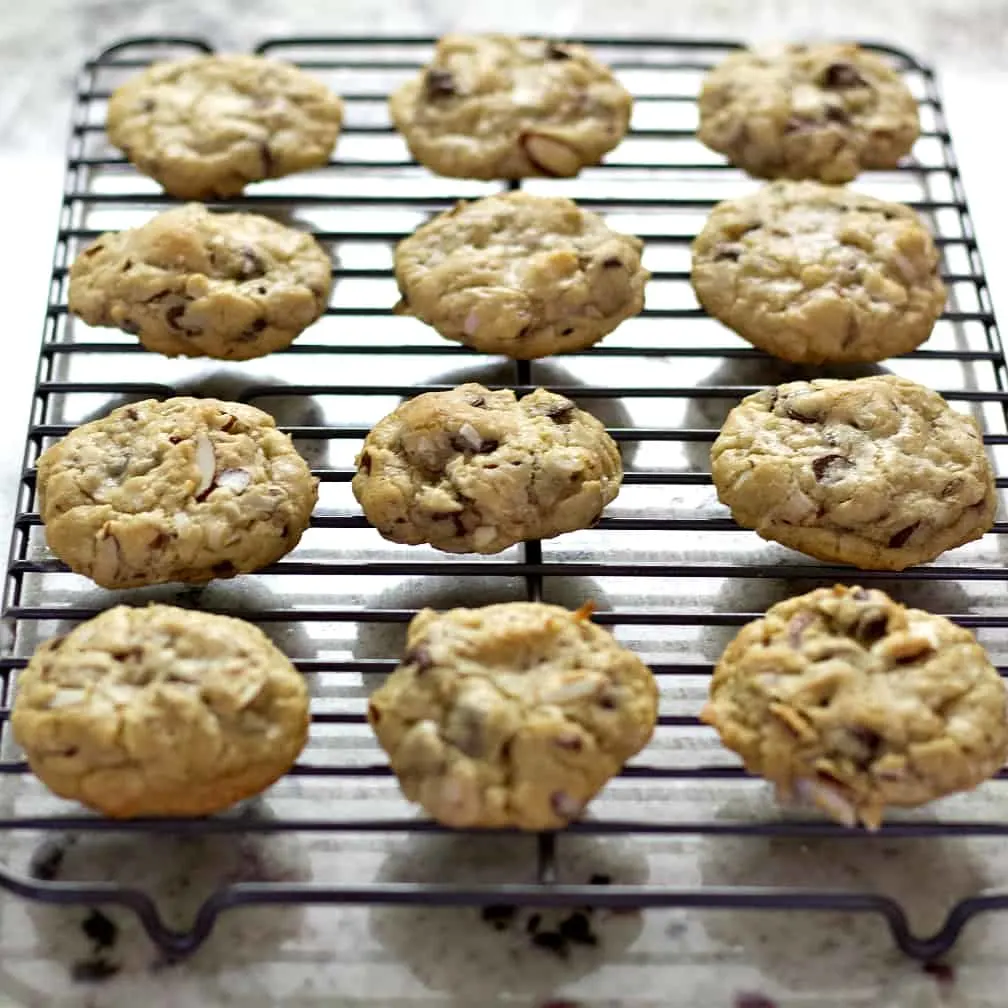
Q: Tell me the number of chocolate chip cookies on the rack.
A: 12